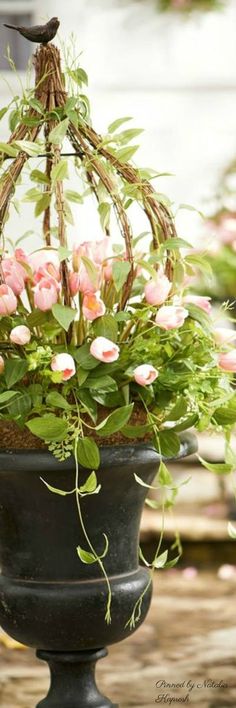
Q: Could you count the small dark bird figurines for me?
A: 1